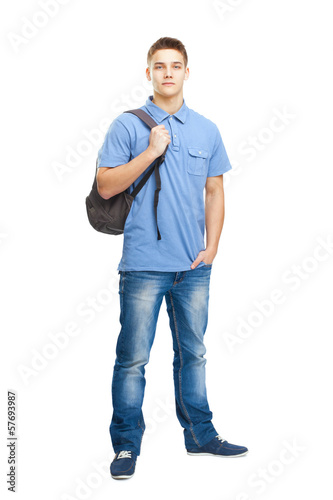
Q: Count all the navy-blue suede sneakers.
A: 2